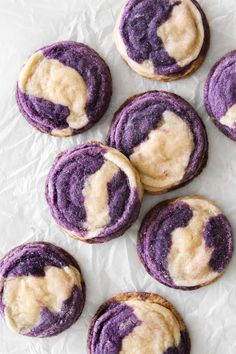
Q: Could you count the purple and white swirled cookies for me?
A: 8